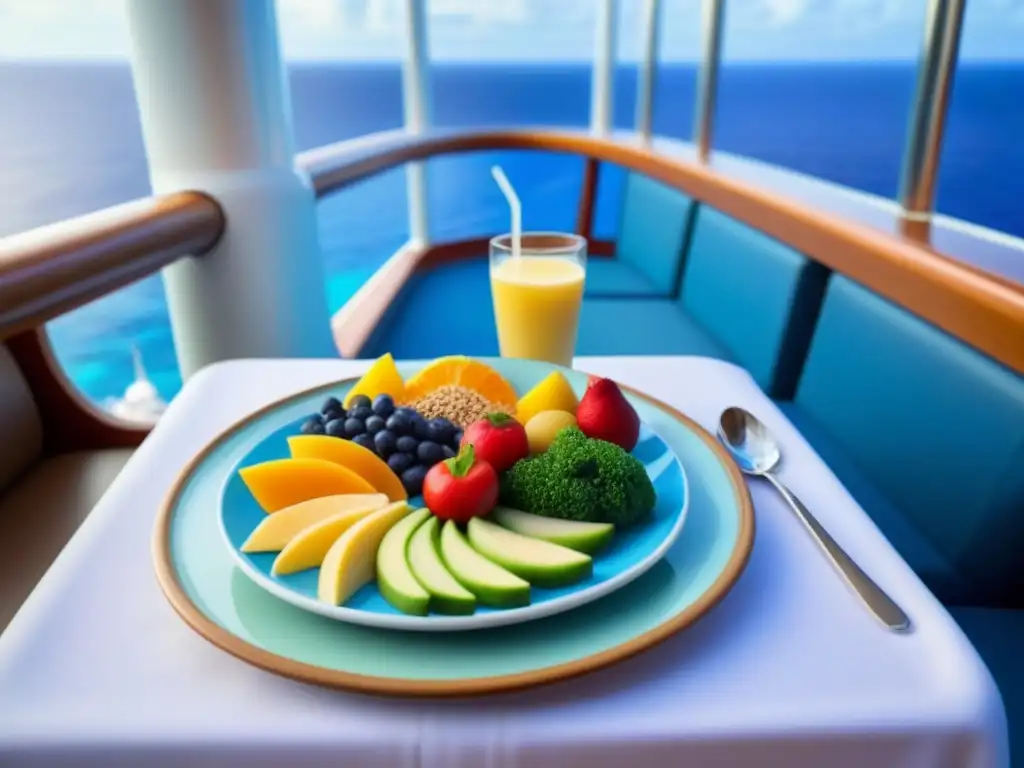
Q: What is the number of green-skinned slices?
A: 5